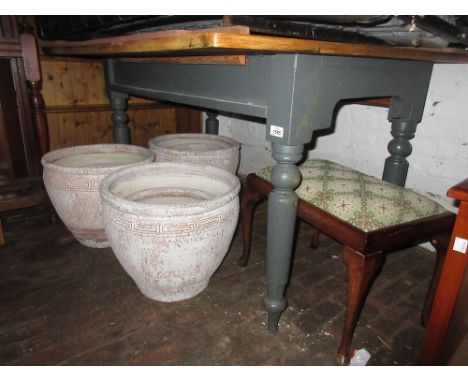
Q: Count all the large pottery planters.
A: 3